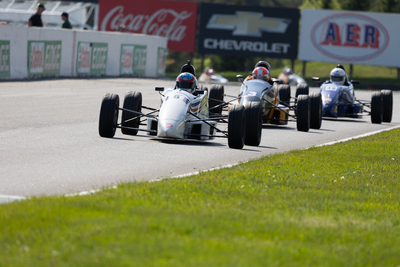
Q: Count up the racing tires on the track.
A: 12